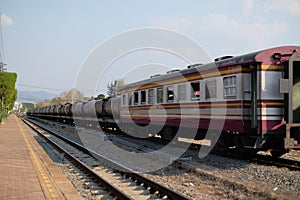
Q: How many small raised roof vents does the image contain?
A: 4